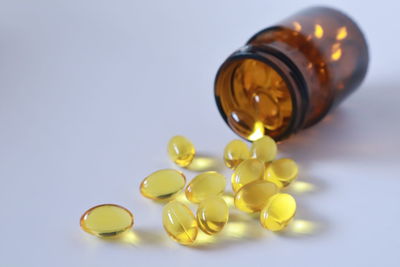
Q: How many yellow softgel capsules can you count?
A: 12